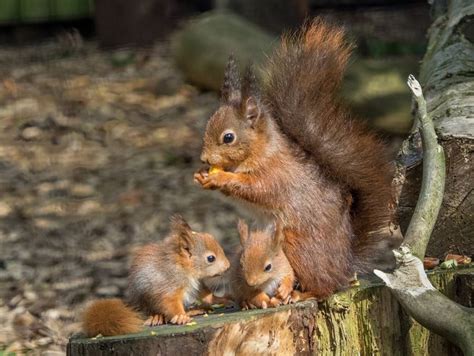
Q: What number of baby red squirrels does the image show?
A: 2